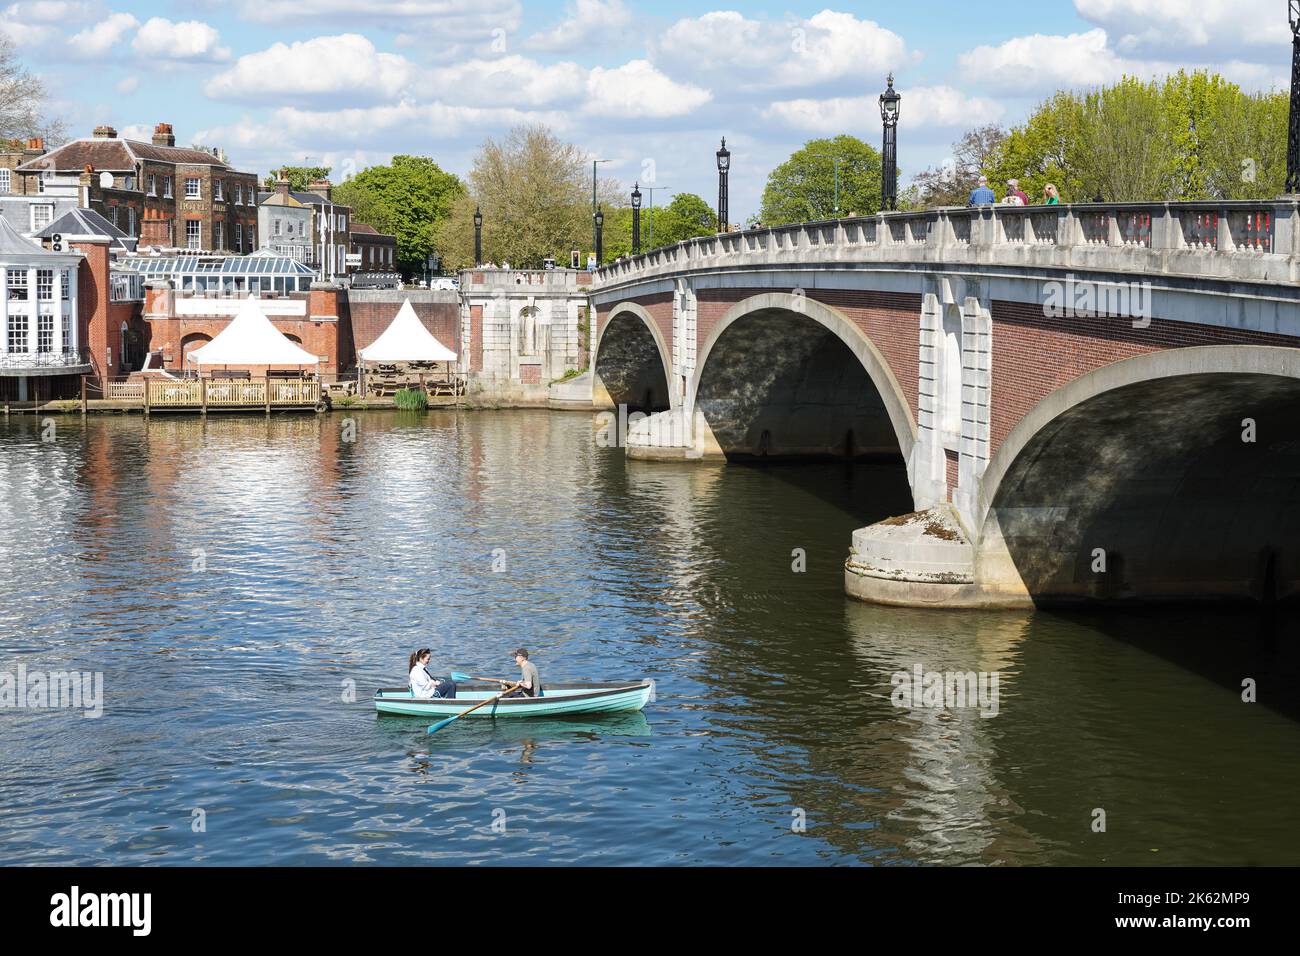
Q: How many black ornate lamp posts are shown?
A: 6